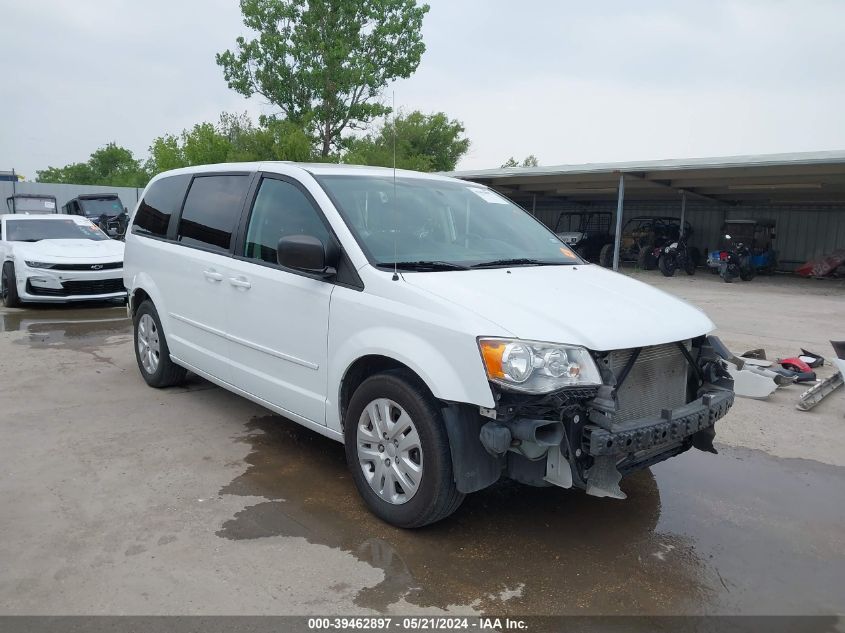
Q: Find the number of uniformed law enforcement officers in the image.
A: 0